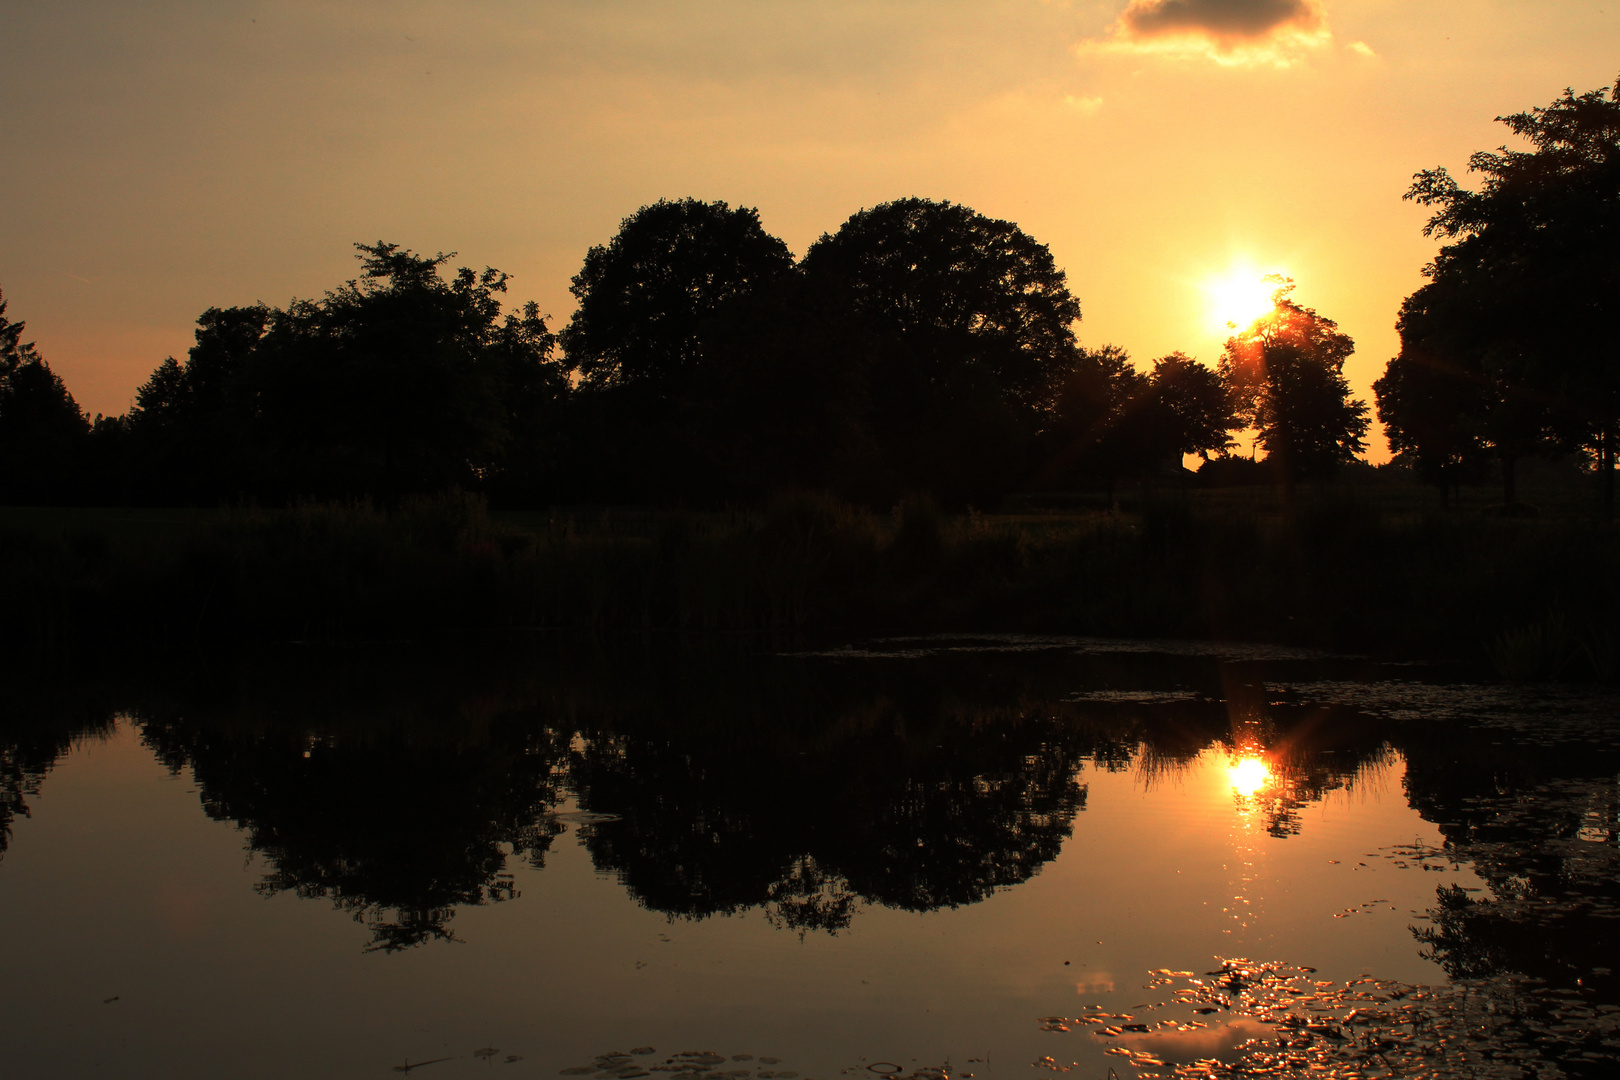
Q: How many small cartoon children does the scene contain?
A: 0